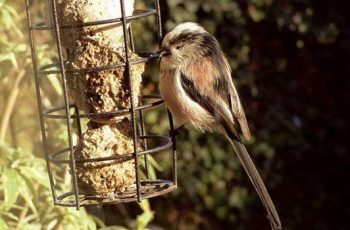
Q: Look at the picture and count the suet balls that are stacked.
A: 3